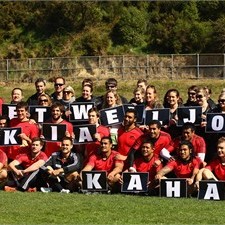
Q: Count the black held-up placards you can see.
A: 15